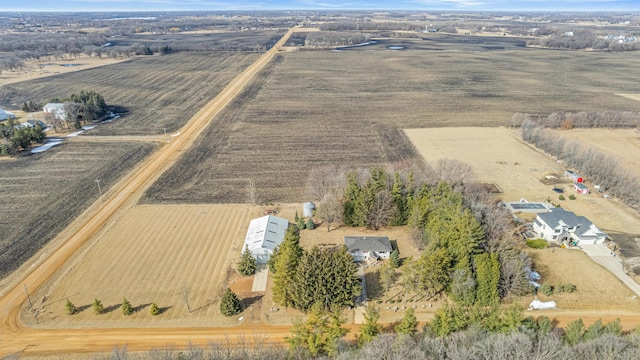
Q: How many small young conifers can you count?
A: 4